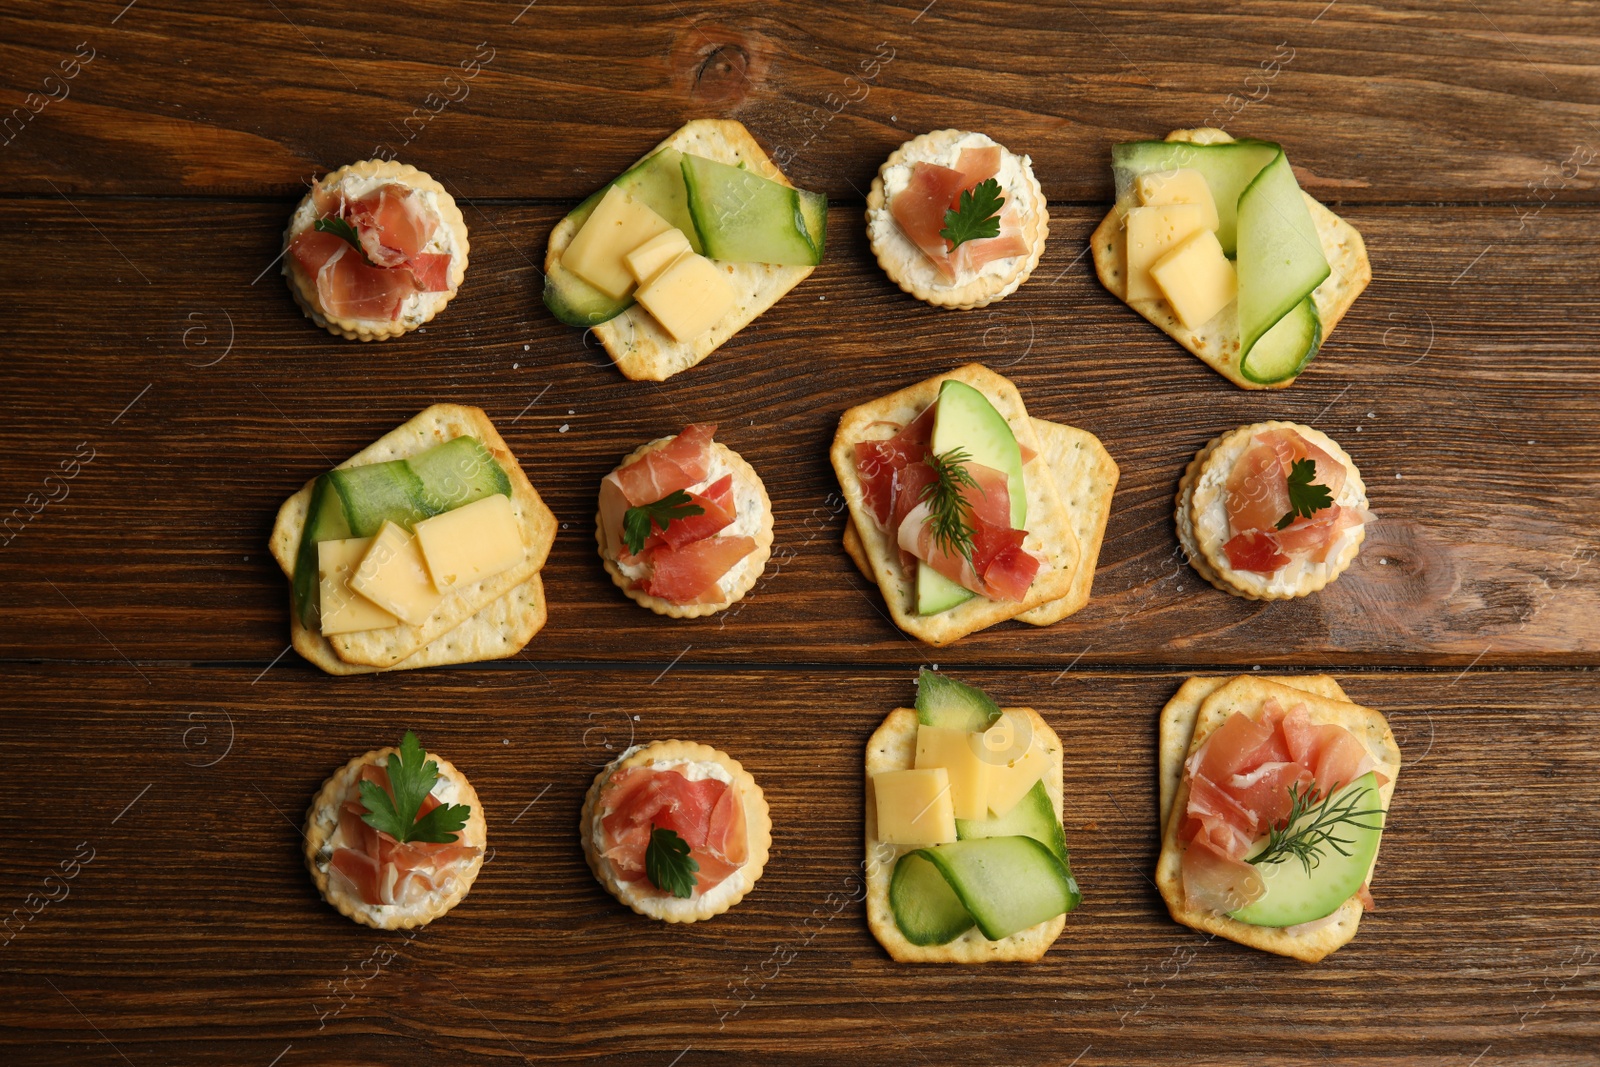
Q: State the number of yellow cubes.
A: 12